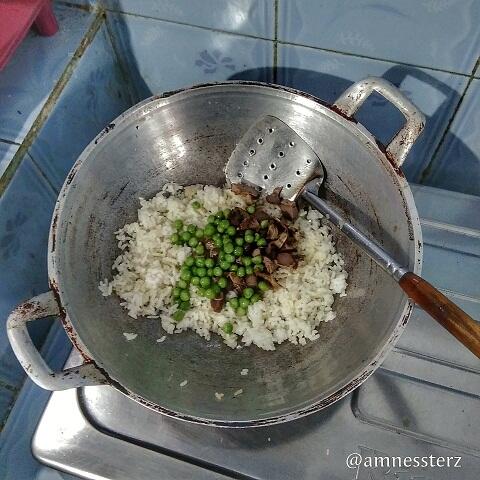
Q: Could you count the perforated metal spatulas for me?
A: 1